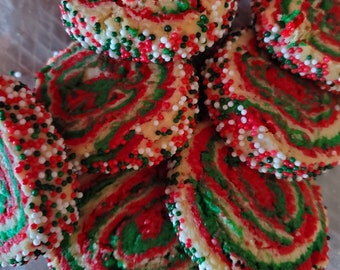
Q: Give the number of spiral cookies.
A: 7